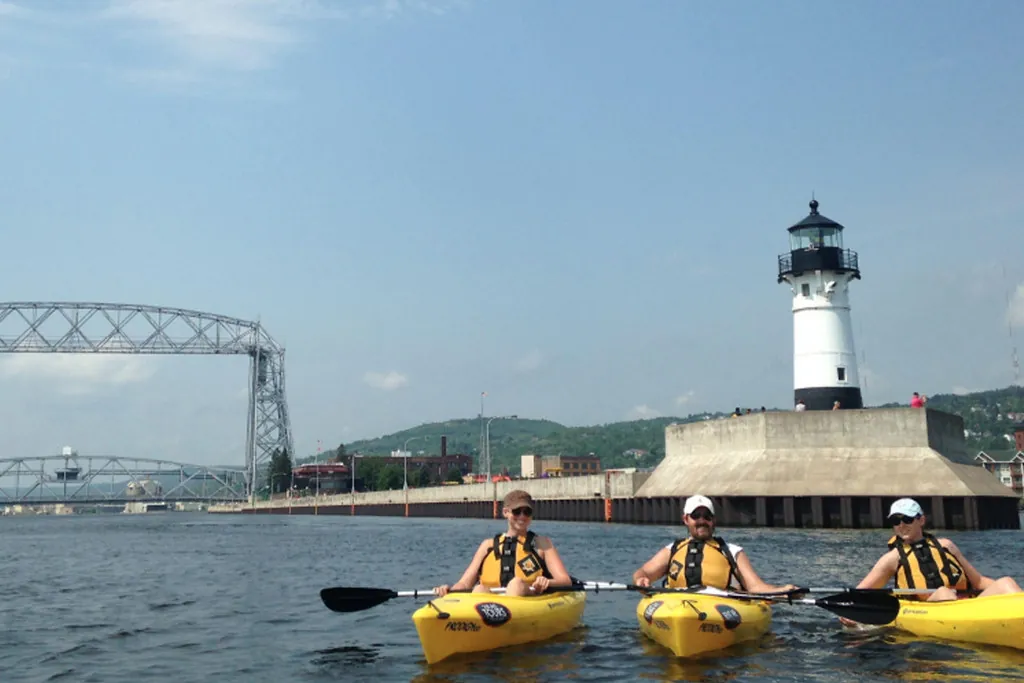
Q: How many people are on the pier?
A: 6